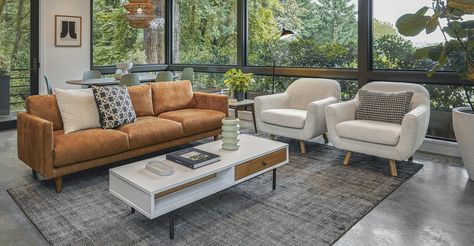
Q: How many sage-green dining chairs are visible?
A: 5